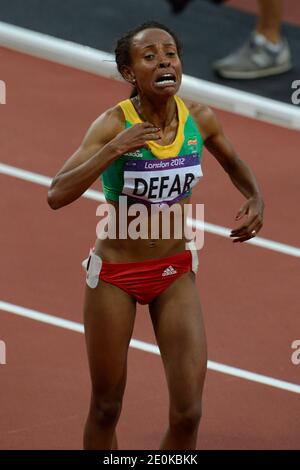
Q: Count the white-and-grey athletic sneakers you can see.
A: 1